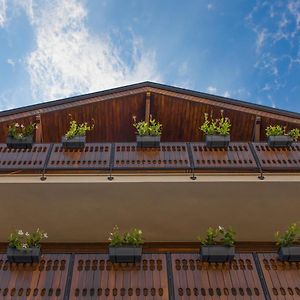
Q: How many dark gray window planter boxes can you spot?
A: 9